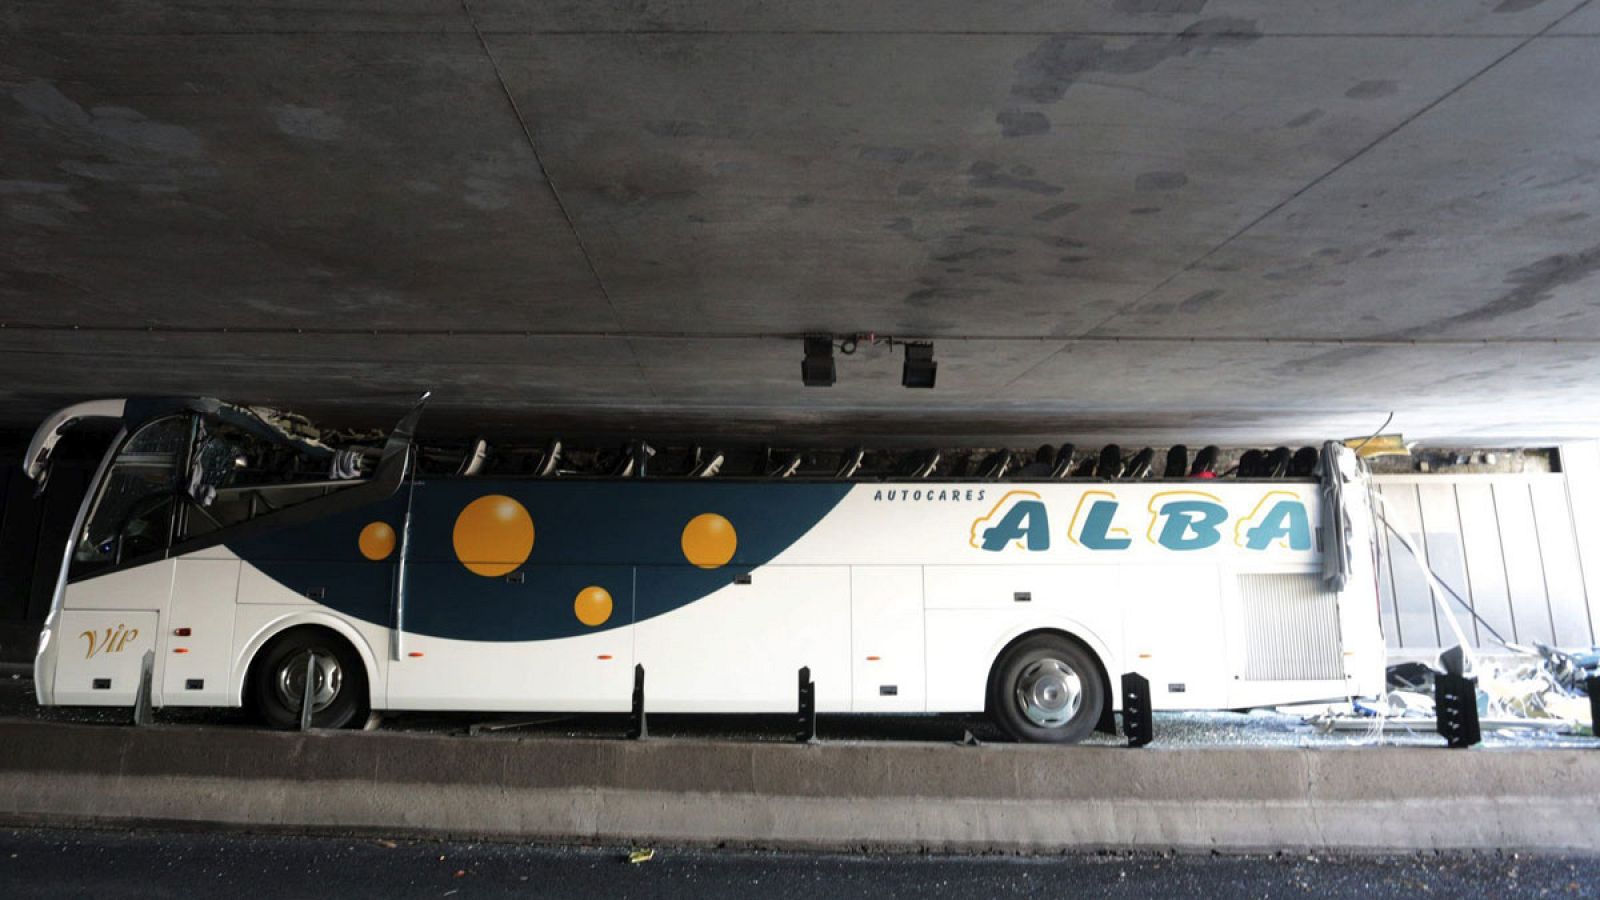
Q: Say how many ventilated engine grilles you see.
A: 1